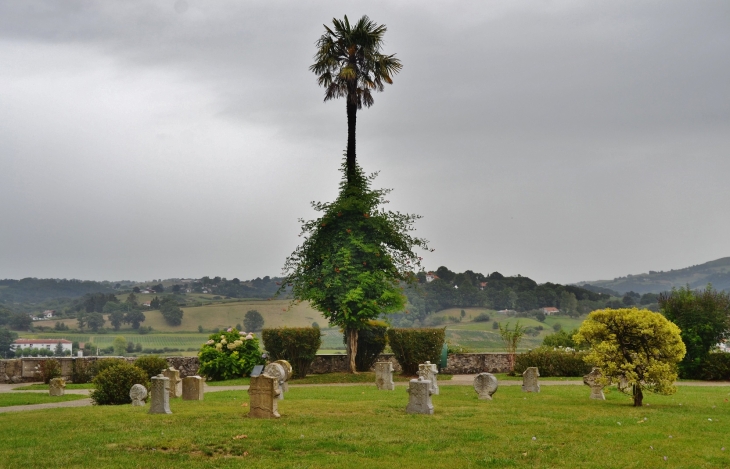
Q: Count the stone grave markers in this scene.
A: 15